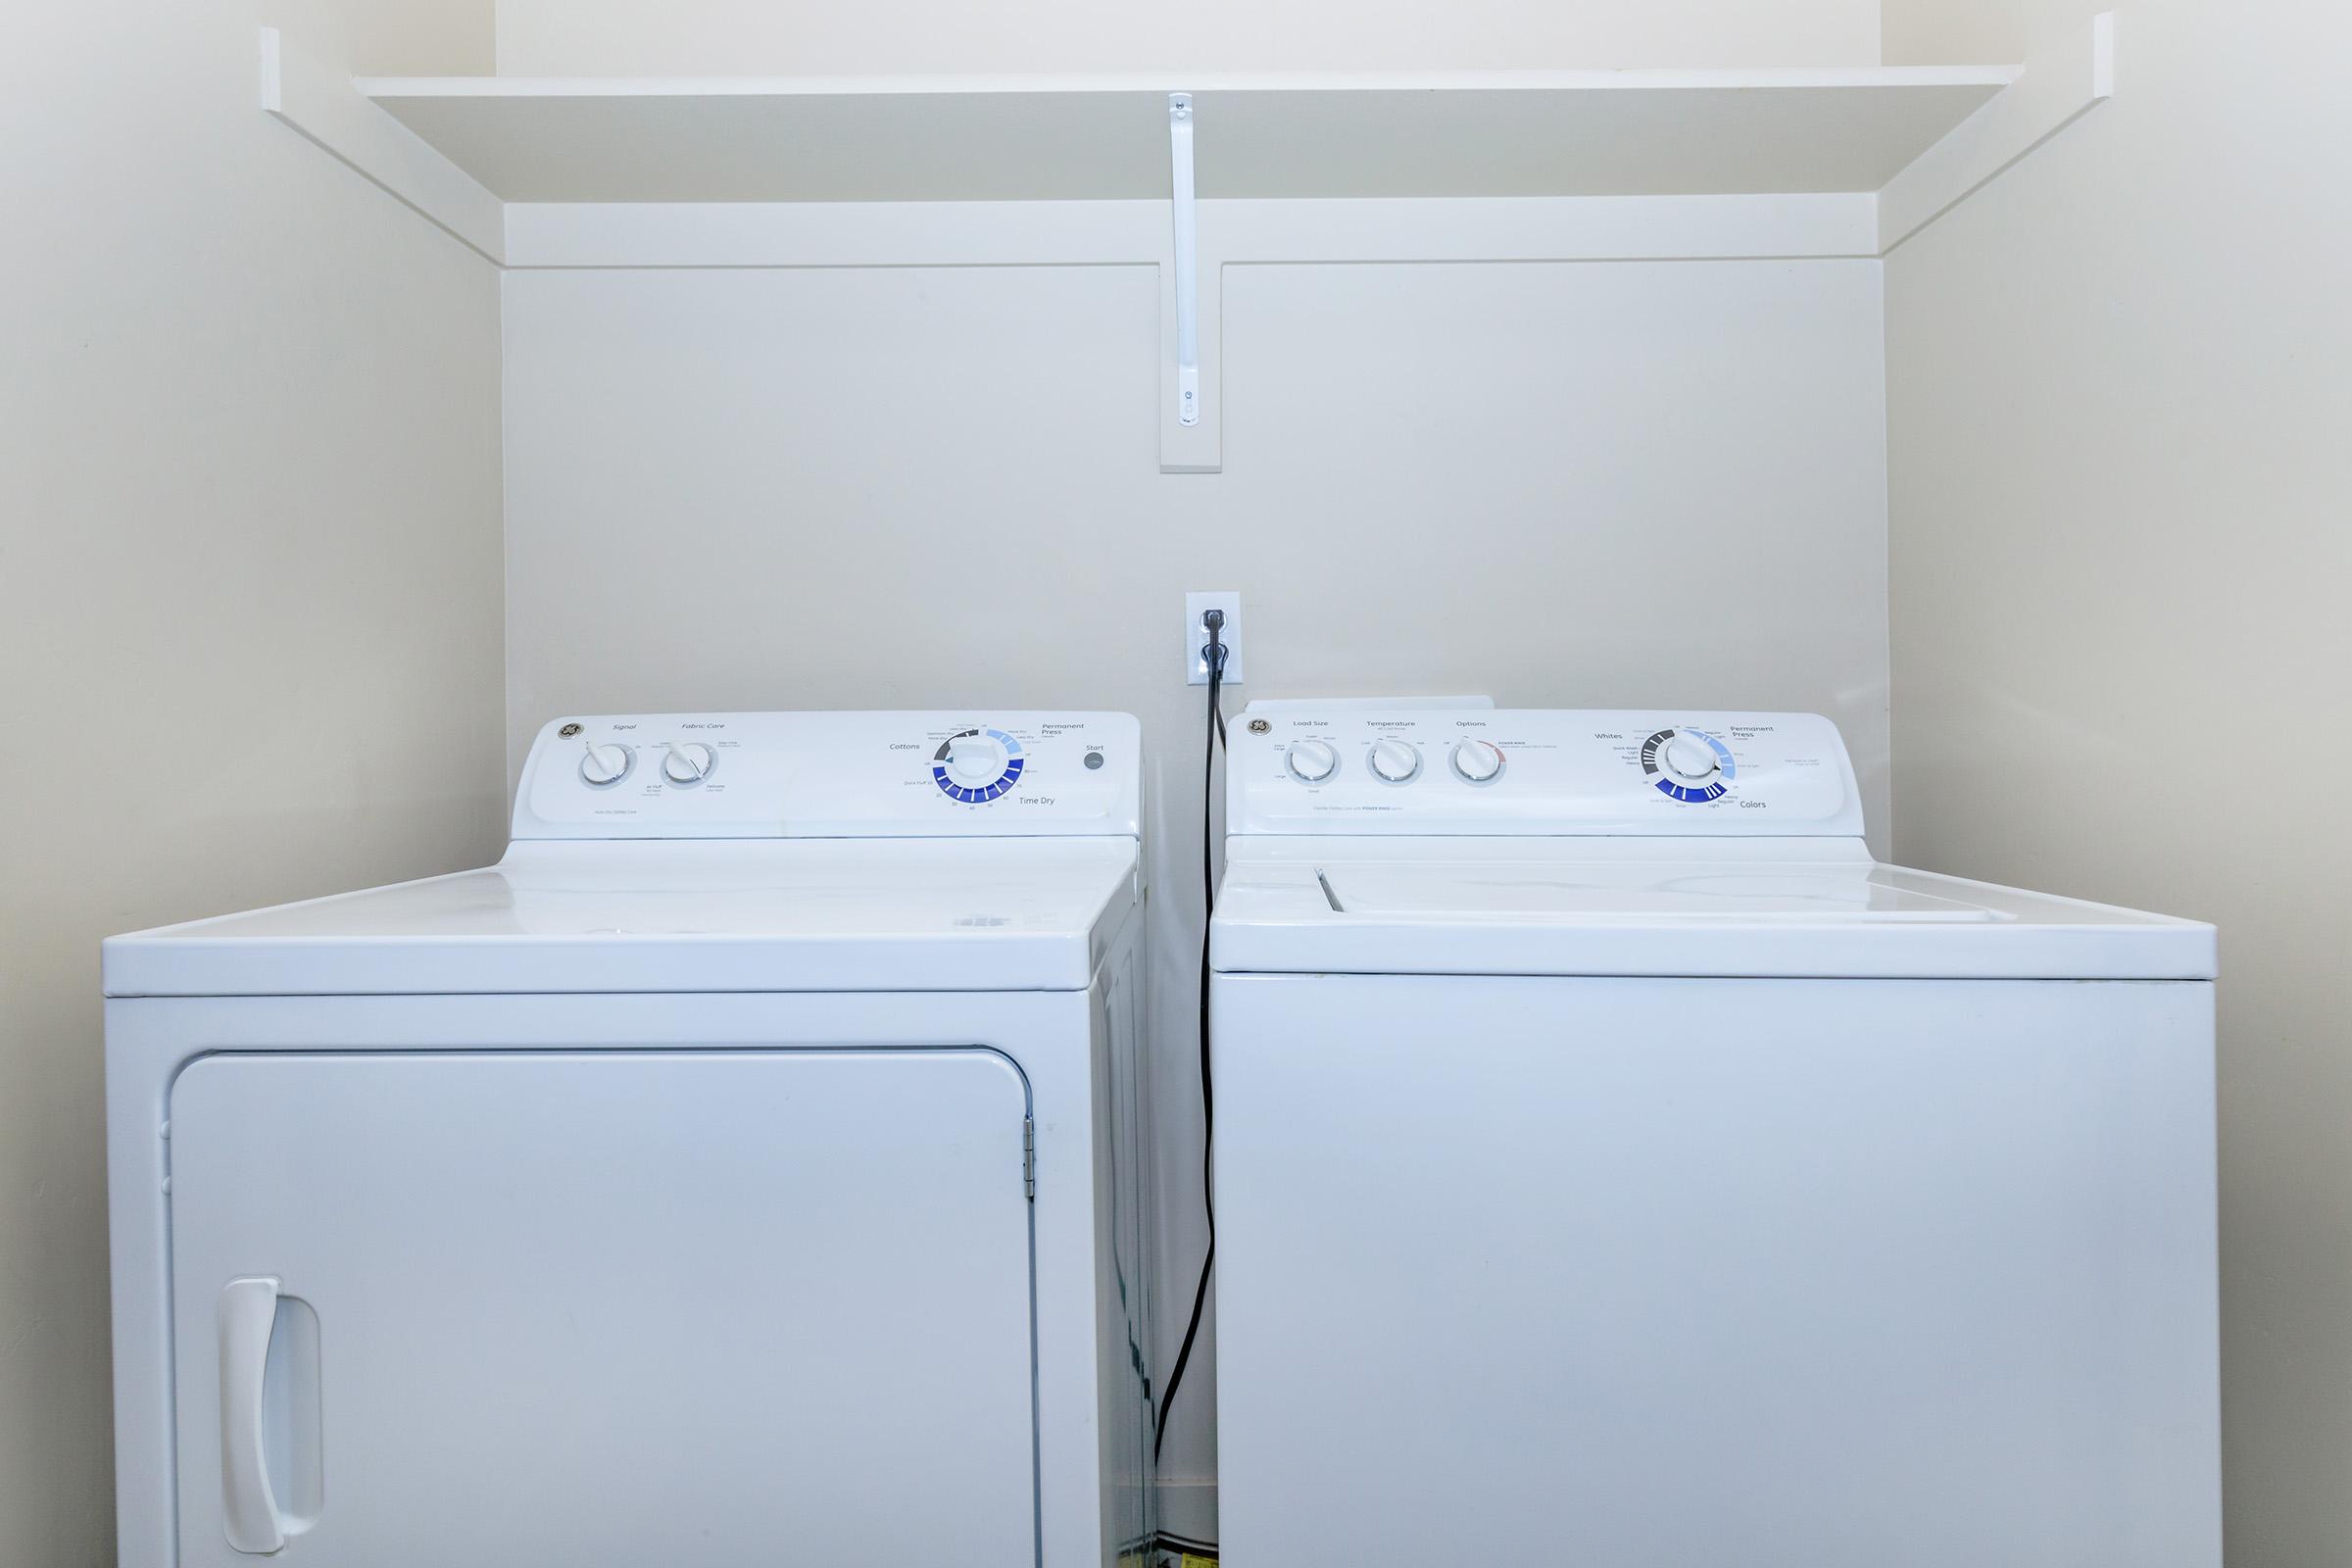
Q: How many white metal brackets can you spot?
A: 1